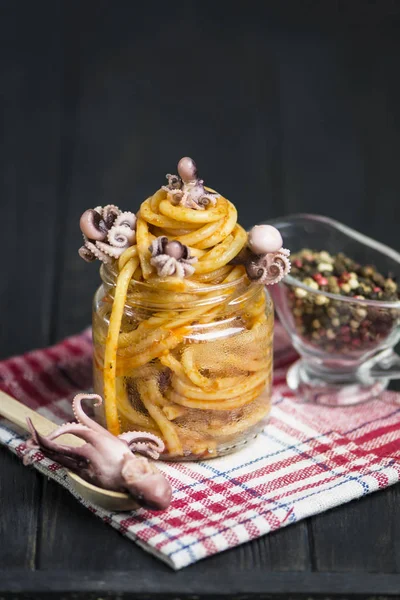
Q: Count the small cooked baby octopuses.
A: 5